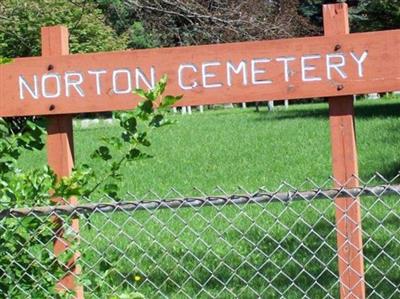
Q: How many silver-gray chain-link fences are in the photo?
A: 1